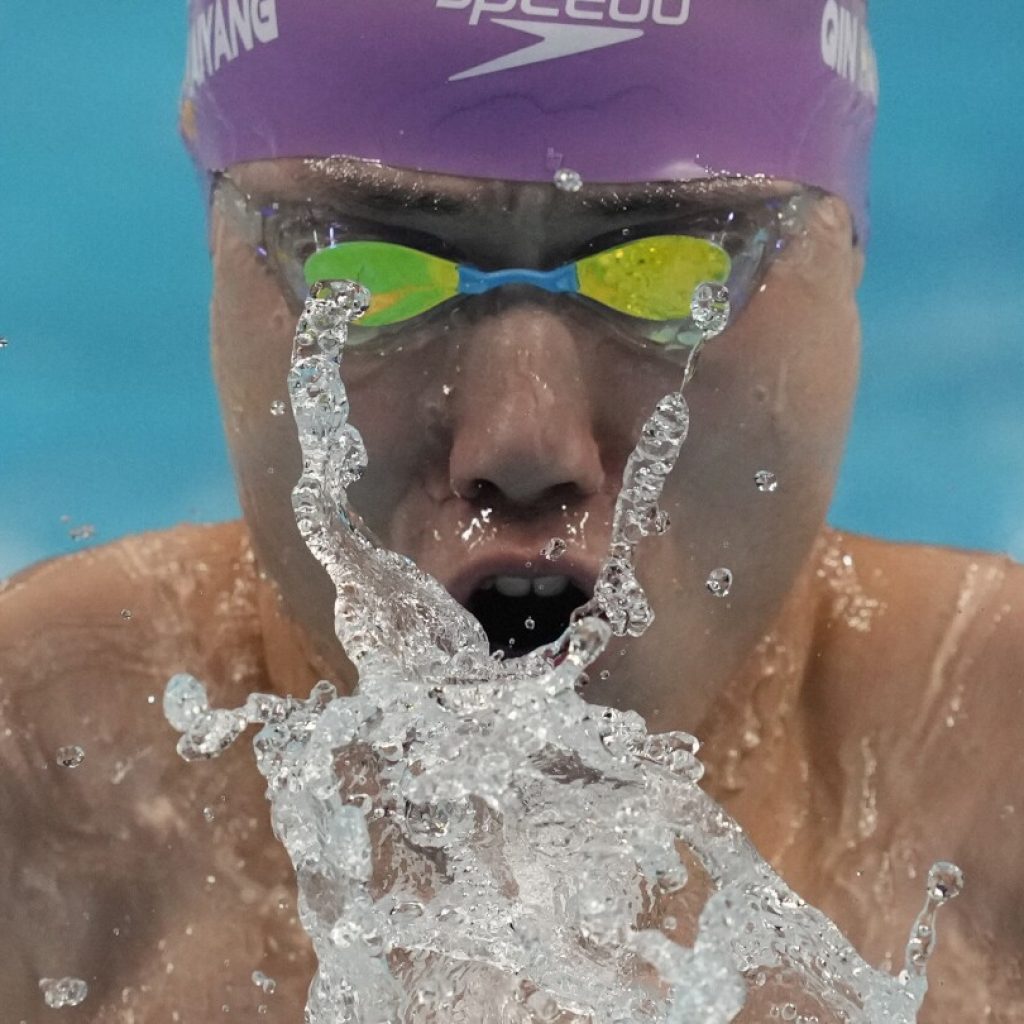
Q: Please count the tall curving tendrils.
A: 2